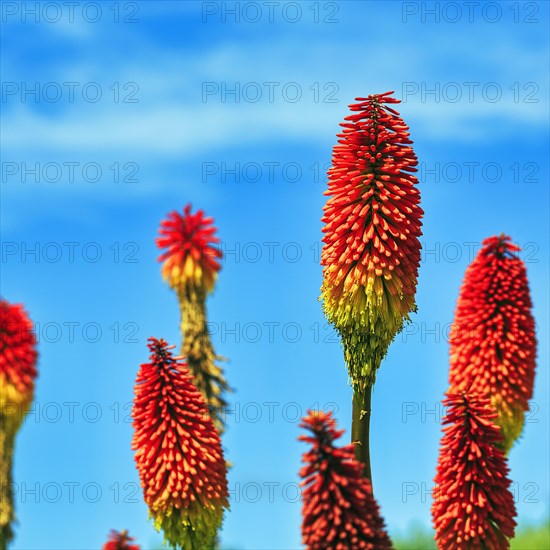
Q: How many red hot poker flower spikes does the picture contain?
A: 8